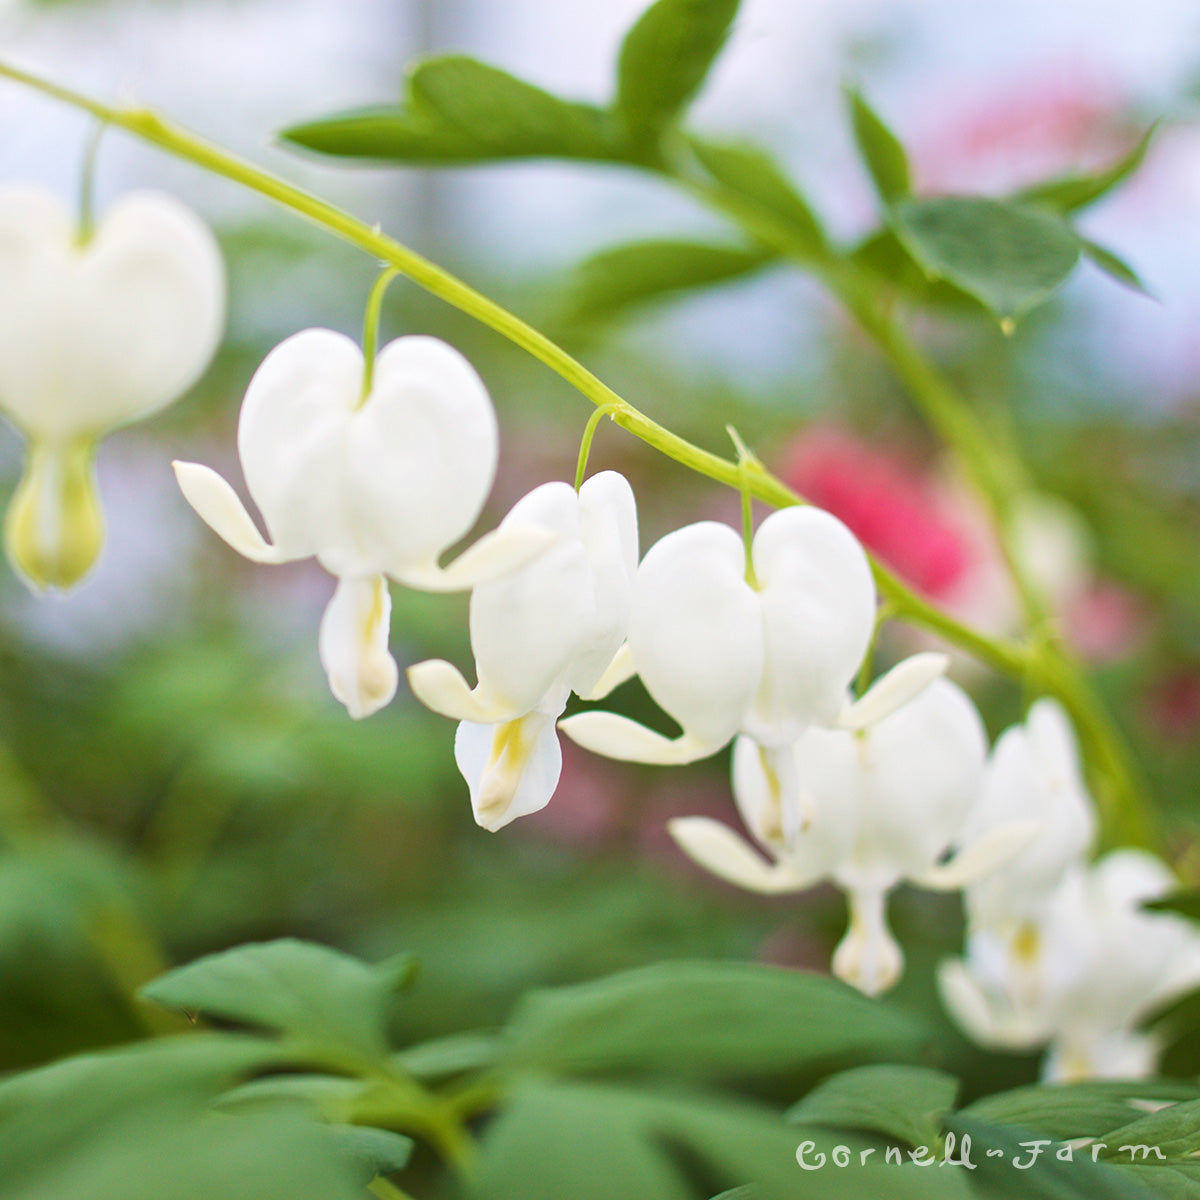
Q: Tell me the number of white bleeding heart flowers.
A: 7